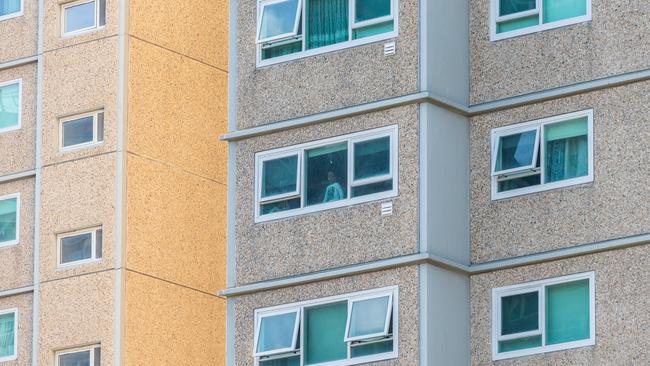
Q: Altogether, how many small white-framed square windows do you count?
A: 4